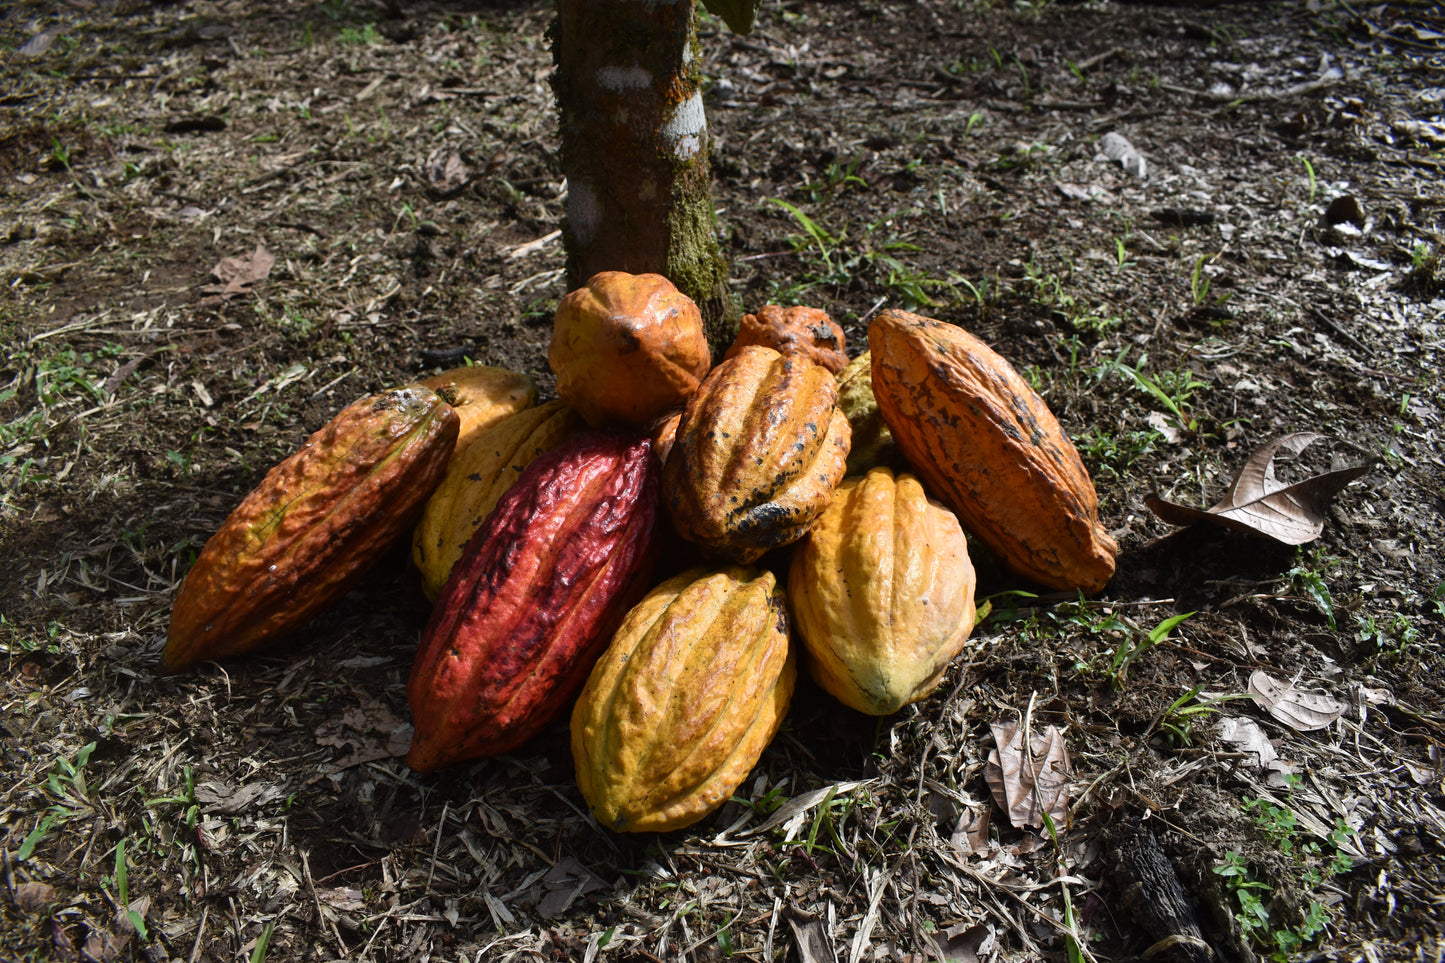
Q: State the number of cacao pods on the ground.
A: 11